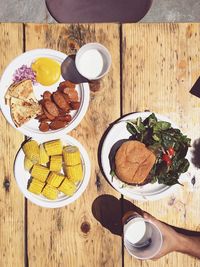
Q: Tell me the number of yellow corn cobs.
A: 12